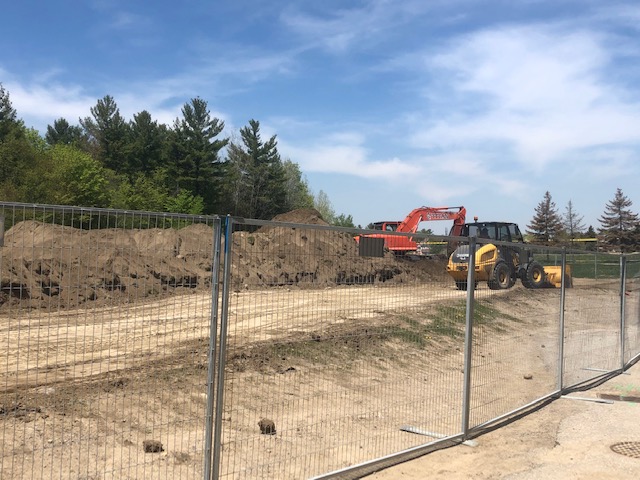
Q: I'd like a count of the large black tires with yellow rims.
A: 2